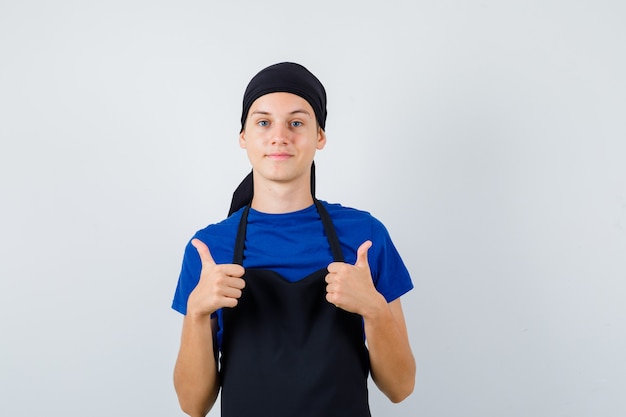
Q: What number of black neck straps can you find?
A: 2